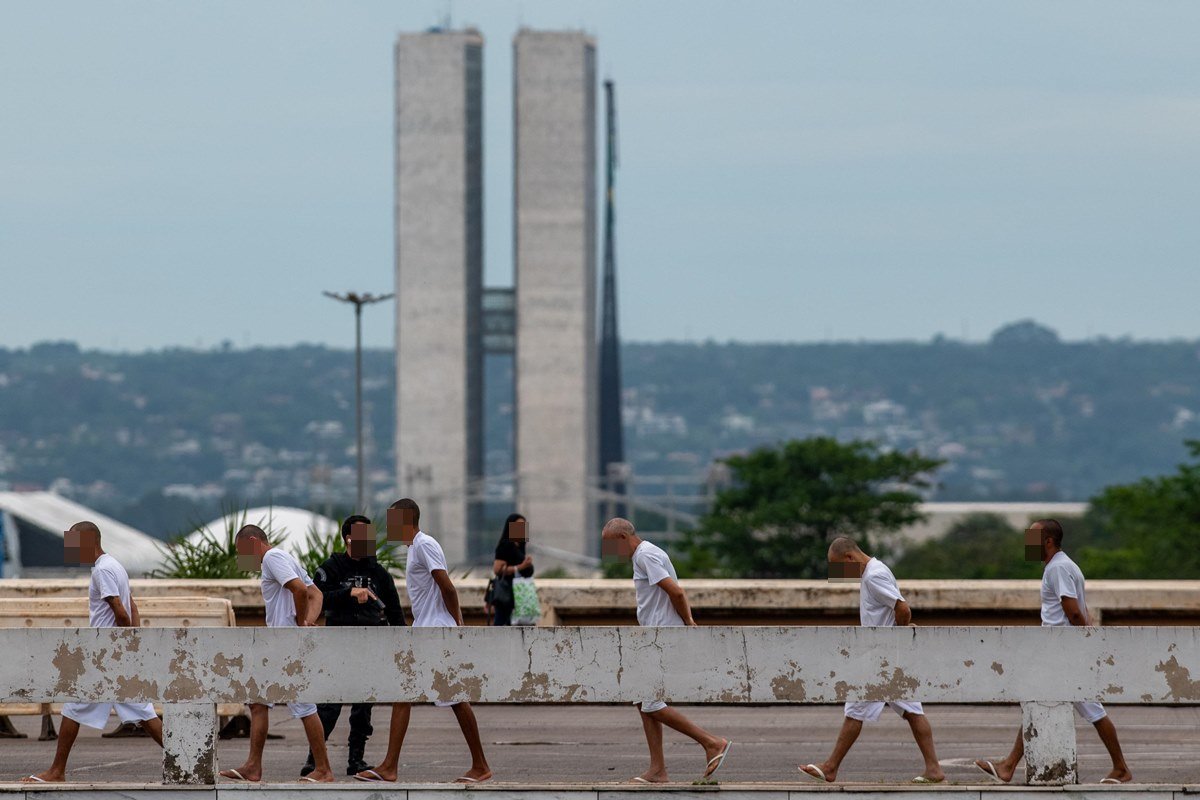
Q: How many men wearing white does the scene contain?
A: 6